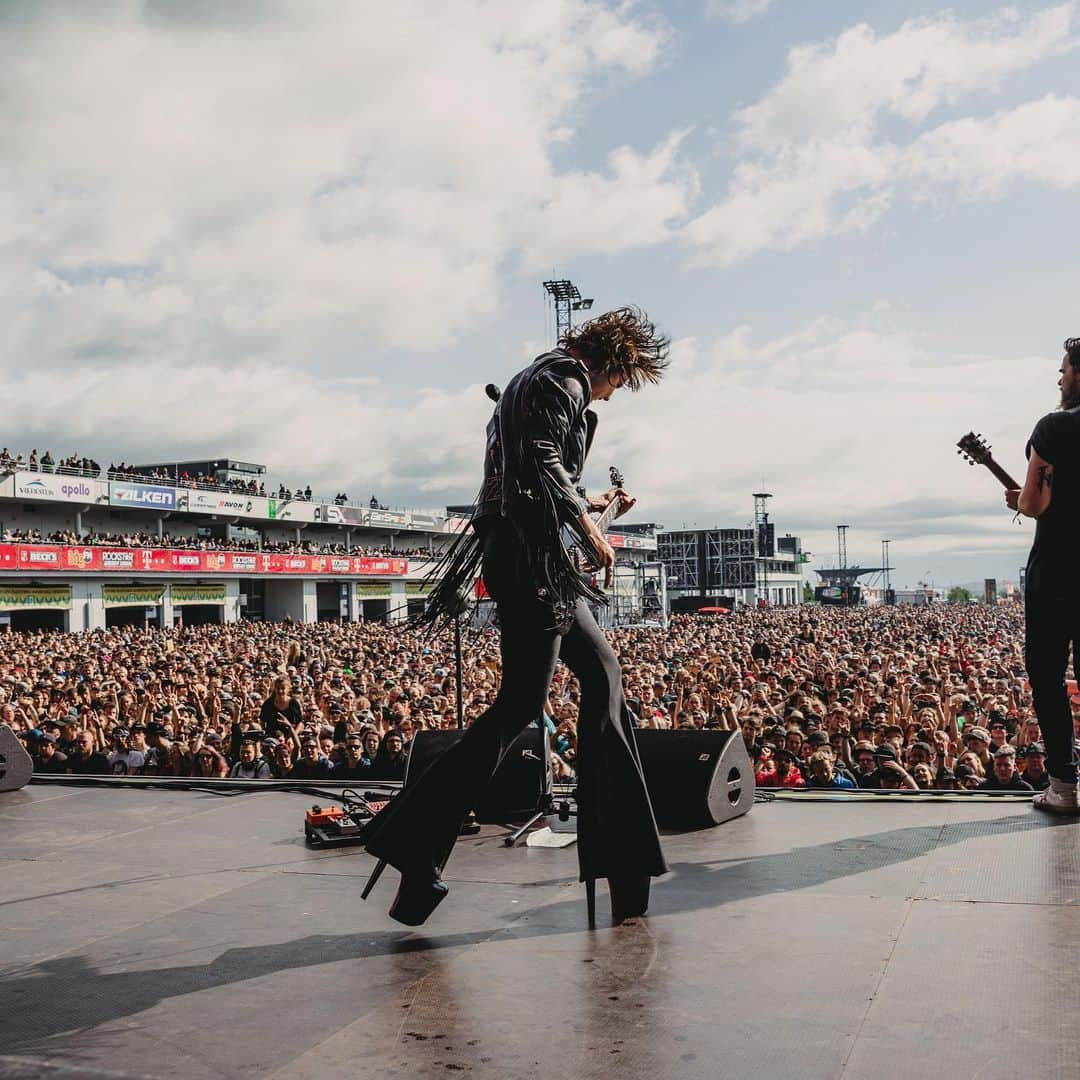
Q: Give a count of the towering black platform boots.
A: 2